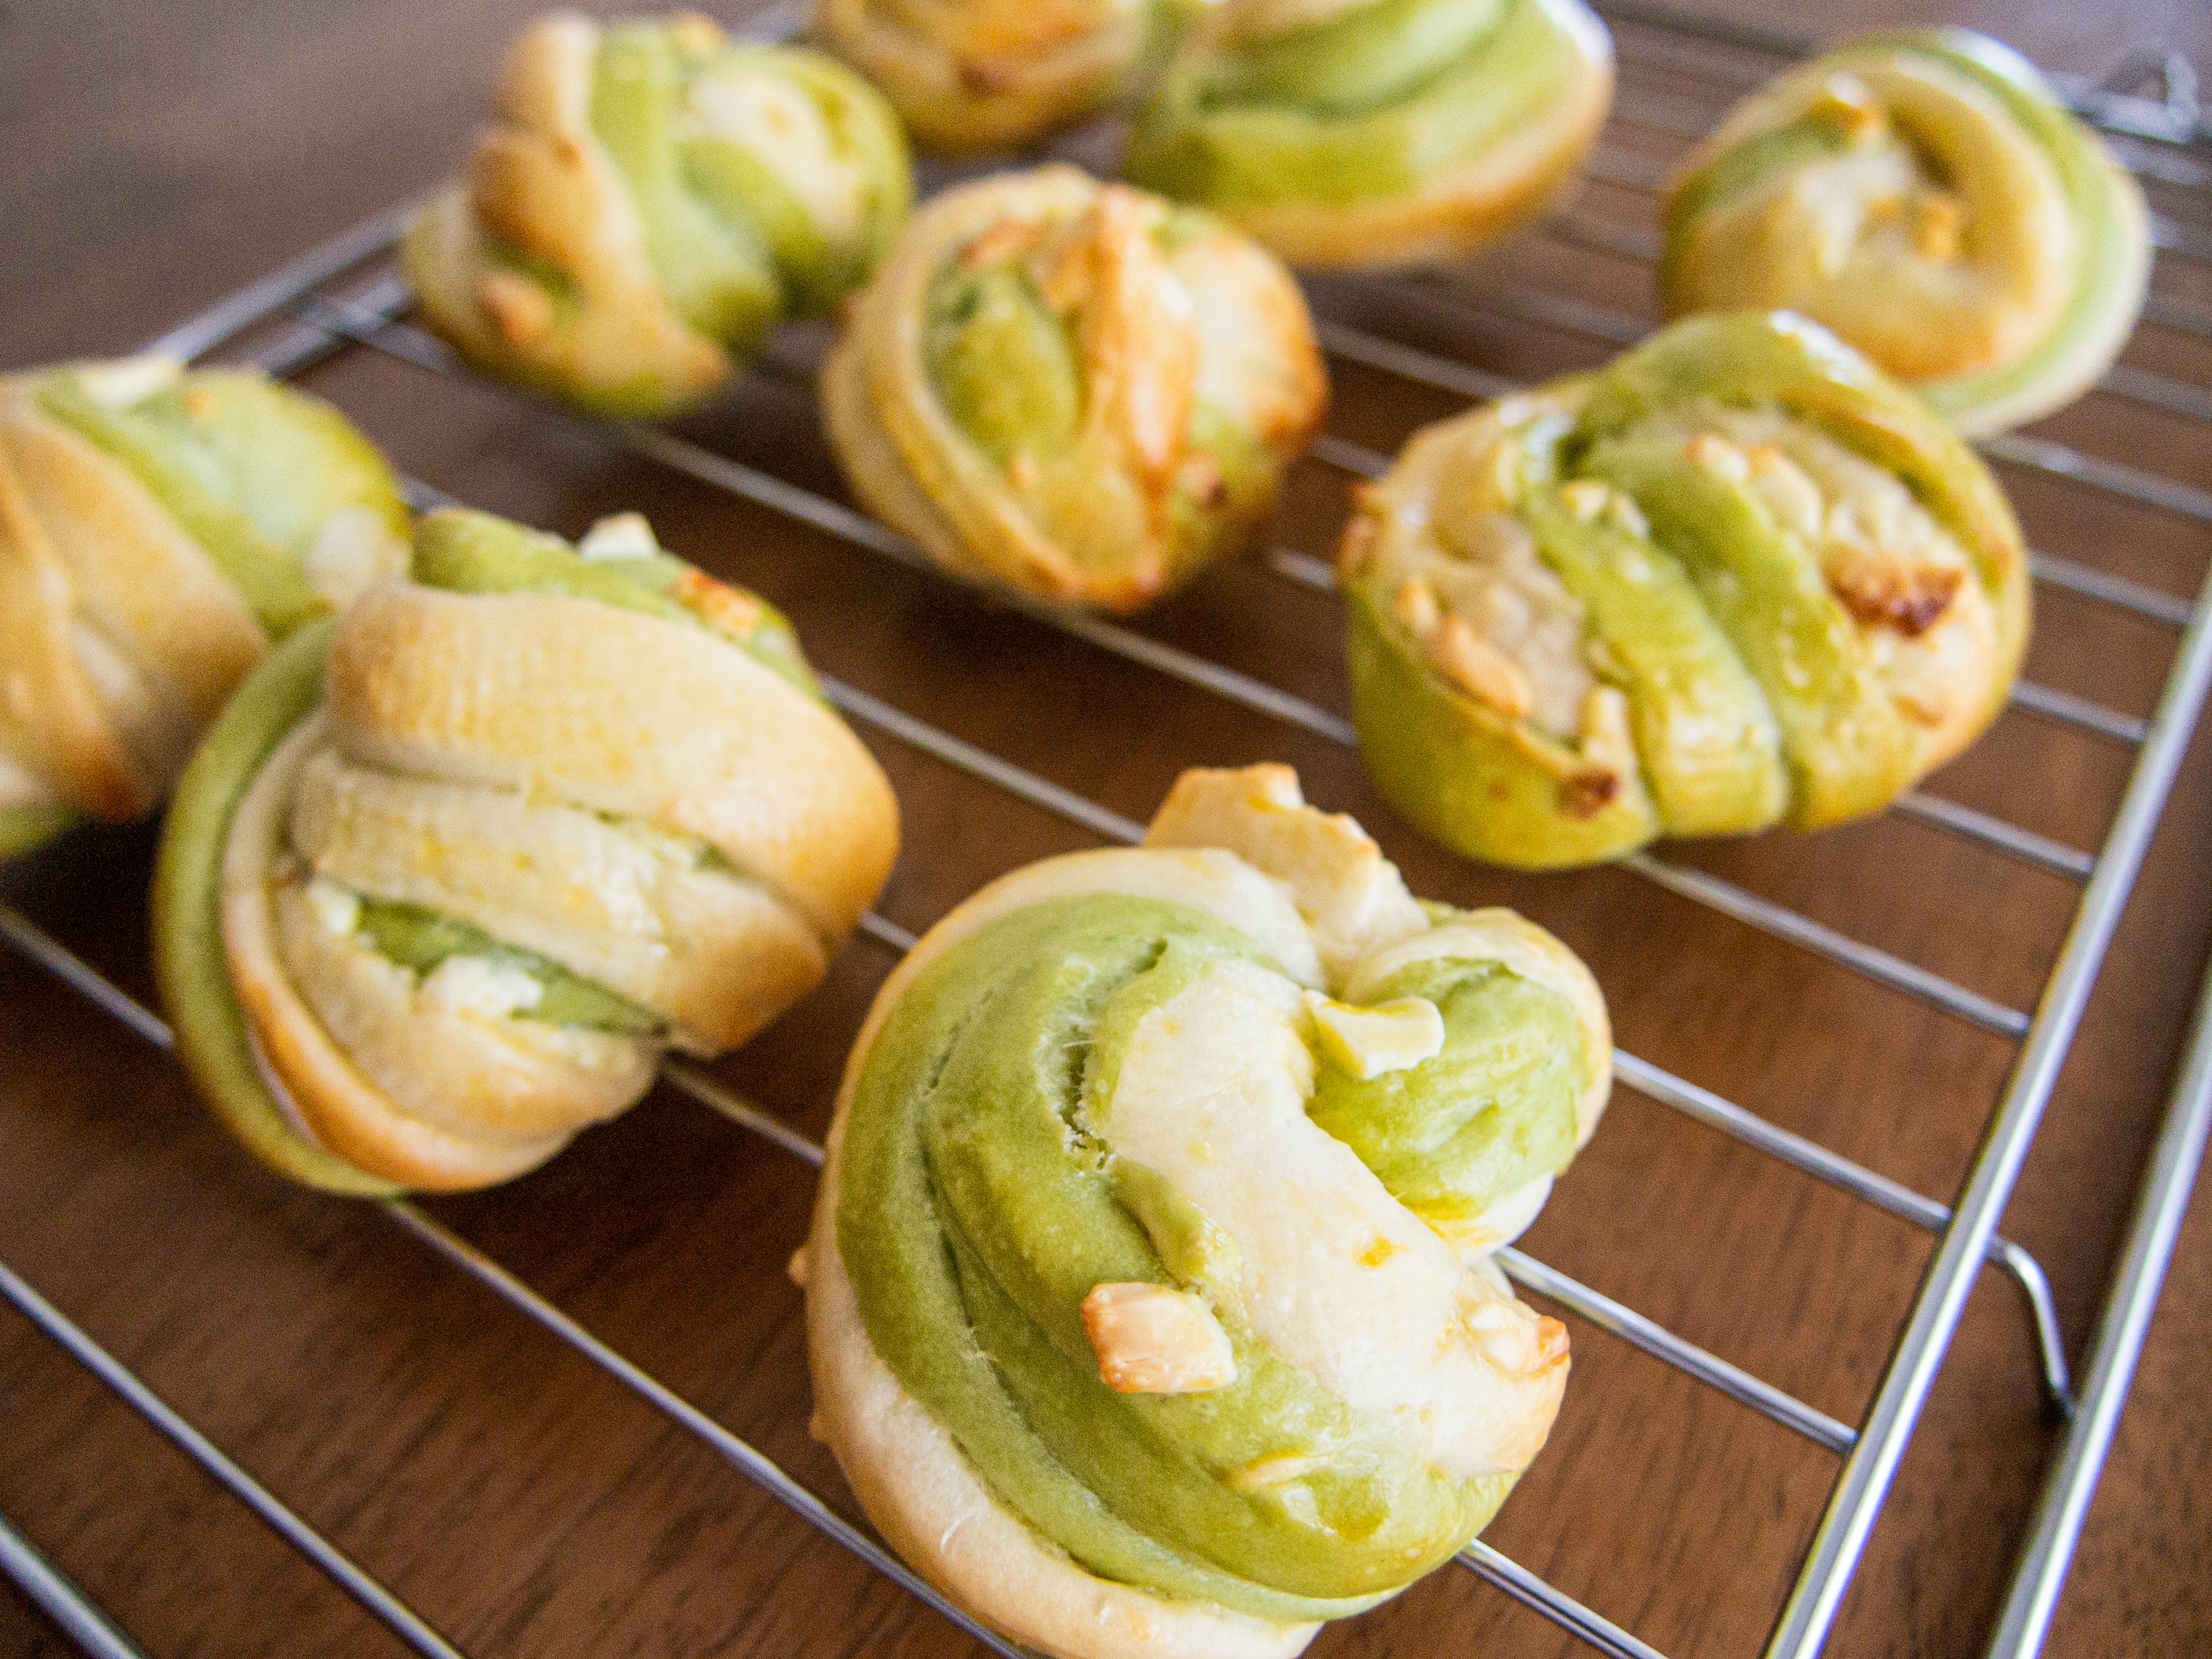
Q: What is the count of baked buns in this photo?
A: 9